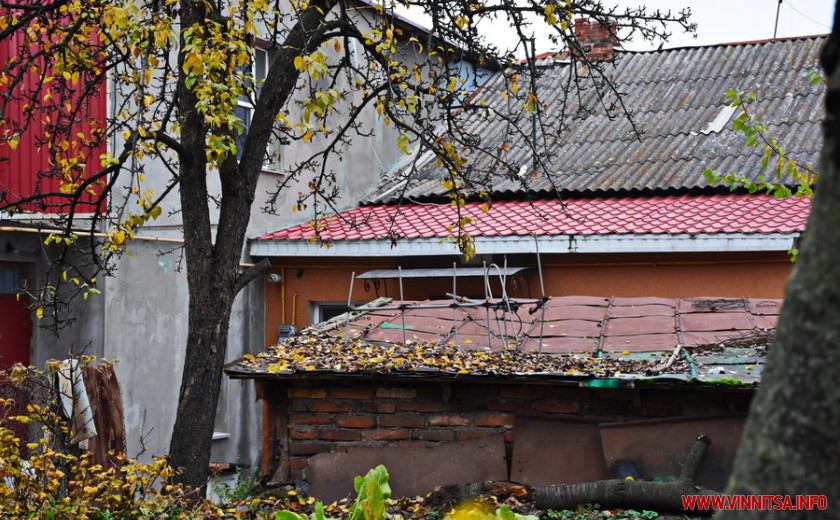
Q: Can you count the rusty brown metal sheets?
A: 3